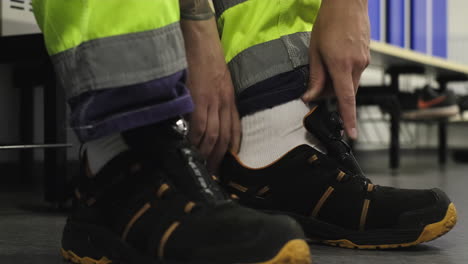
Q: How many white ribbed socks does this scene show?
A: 2